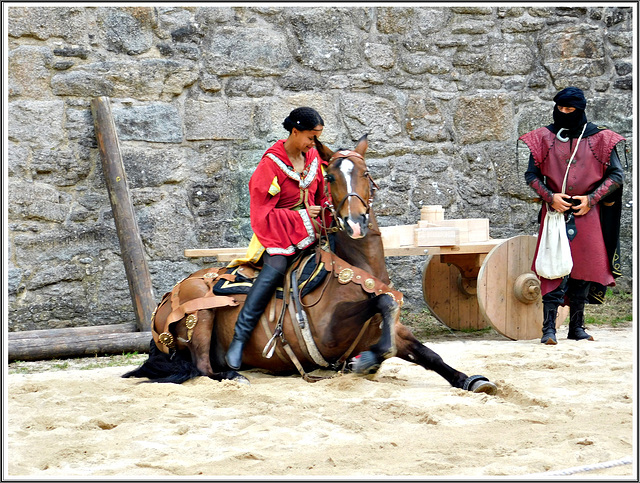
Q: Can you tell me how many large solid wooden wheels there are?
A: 2